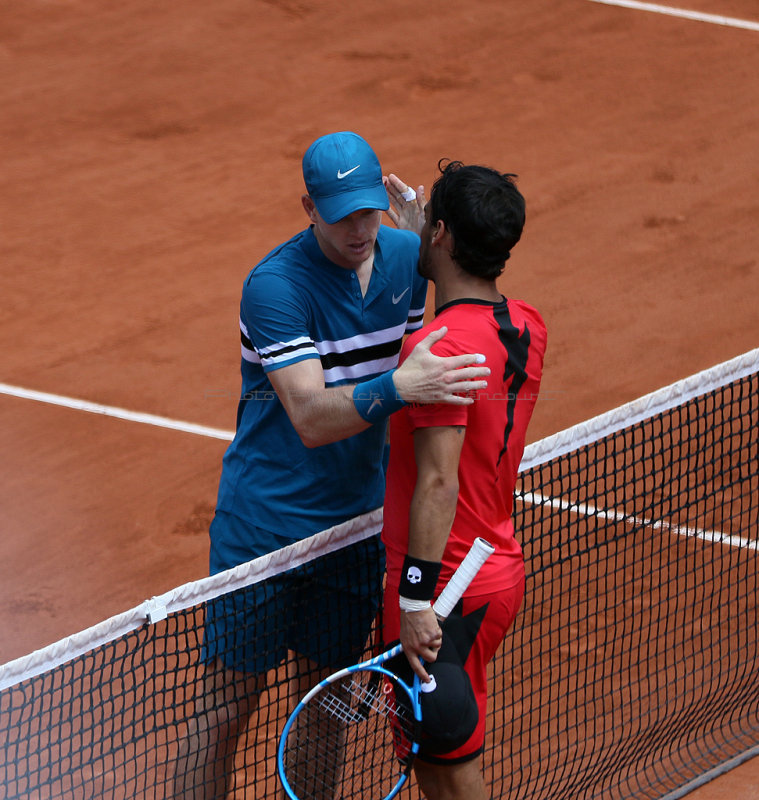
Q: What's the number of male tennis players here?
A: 2